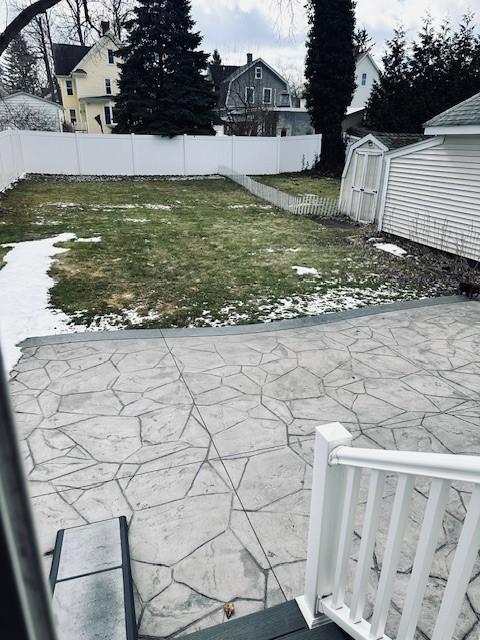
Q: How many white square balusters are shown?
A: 5